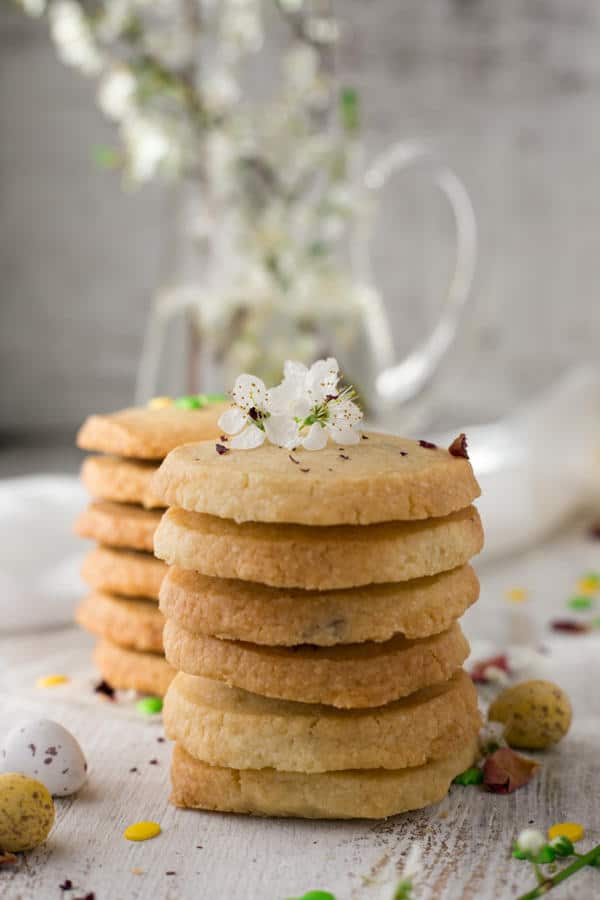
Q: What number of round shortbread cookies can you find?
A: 12